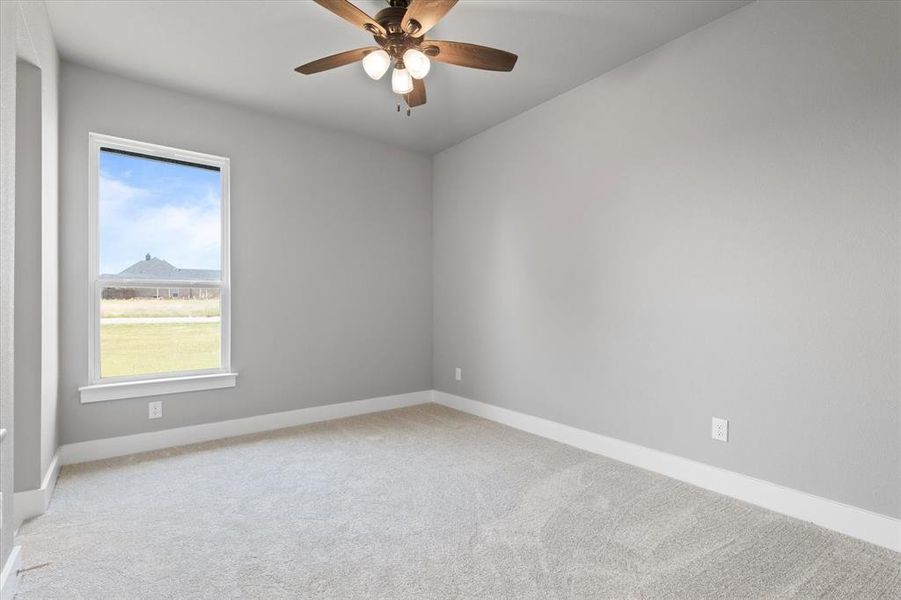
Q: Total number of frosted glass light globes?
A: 3